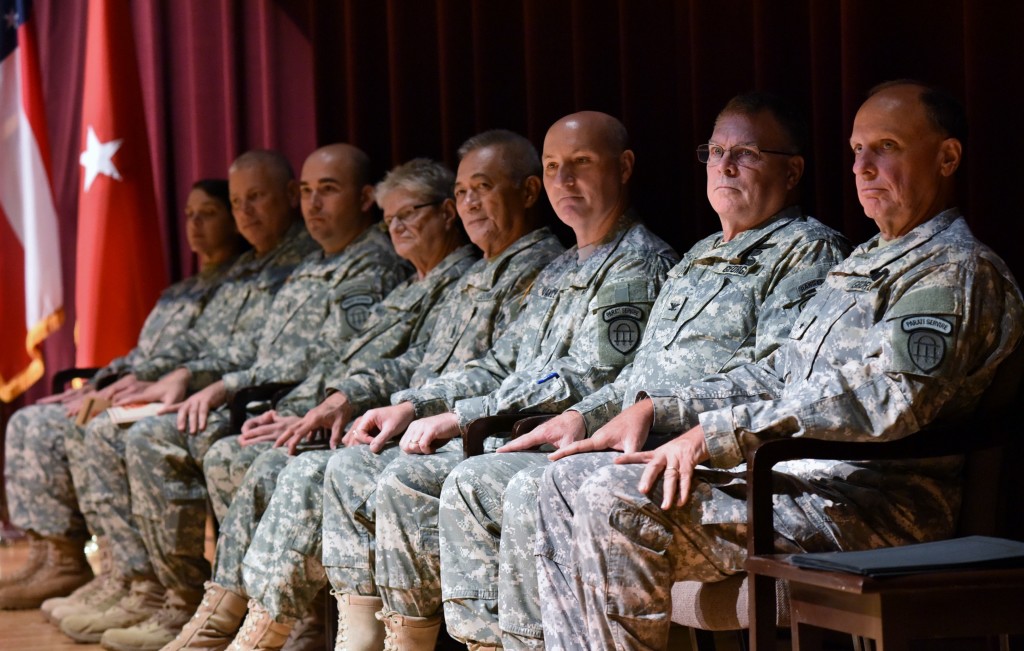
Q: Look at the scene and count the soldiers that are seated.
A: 8